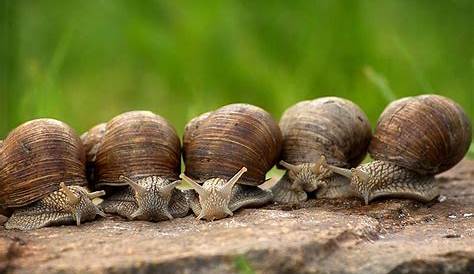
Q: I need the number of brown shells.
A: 5